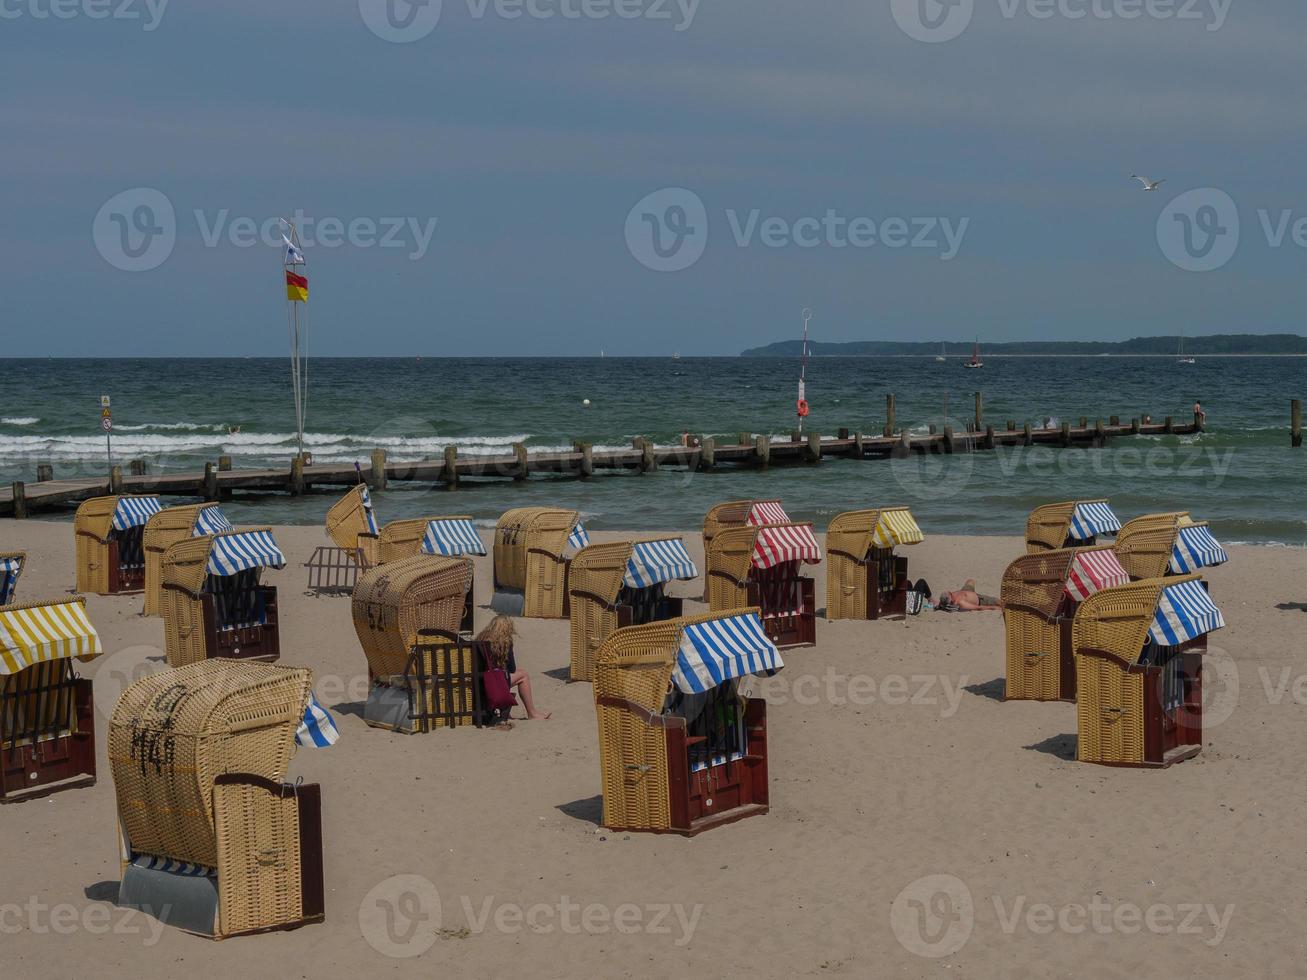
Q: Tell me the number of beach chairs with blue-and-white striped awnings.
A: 13